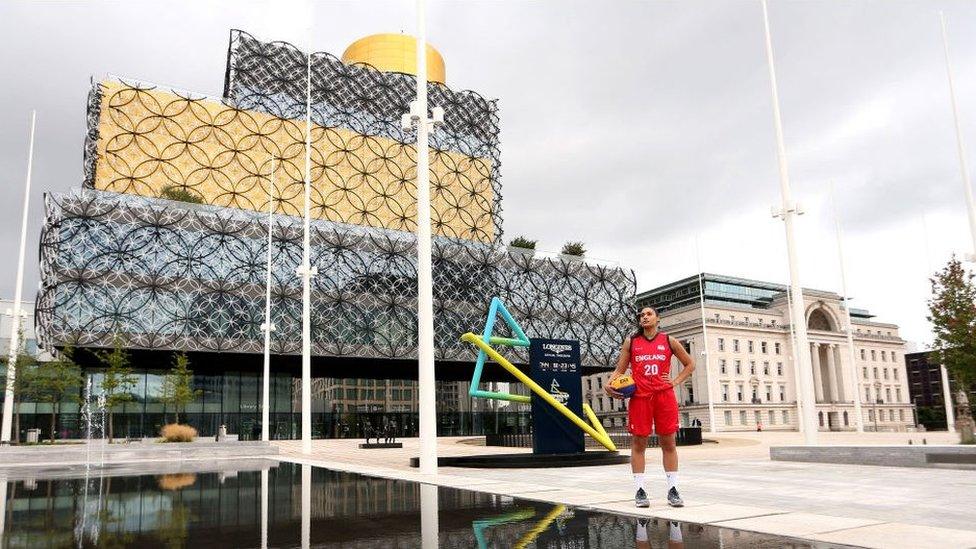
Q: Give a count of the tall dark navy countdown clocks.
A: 1